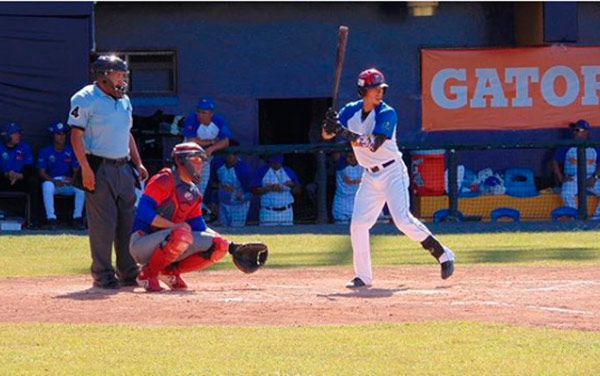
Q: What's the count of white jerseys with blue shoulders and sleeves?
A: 6